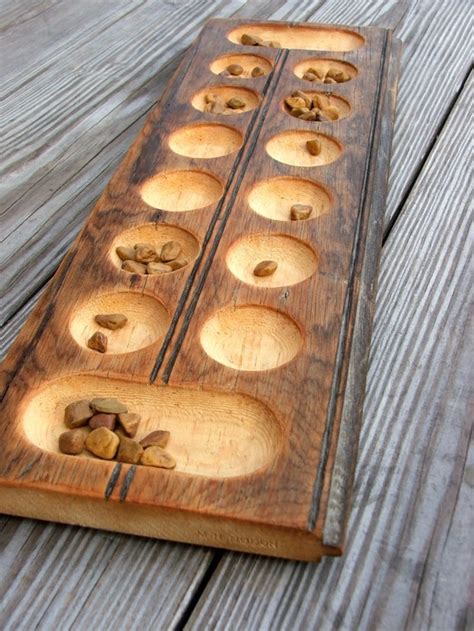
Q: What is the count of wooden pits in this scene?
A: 14